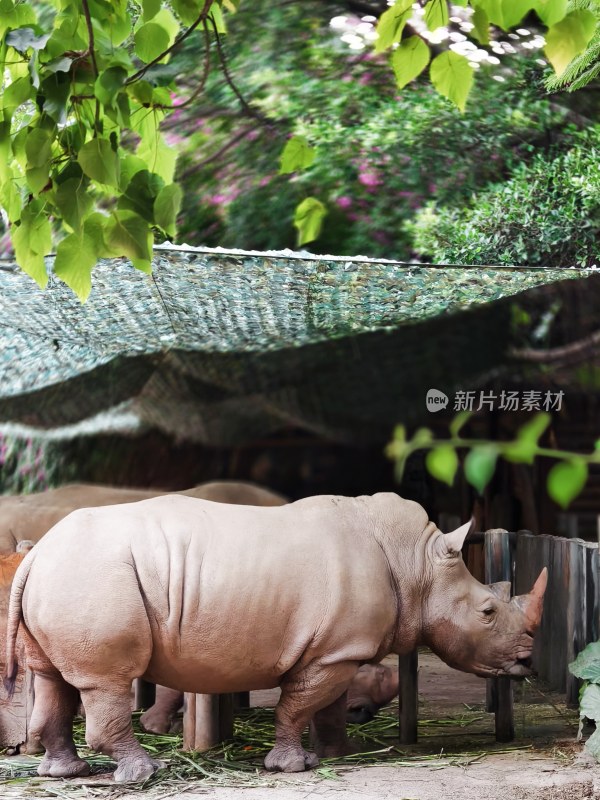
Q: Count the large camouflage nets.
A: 1